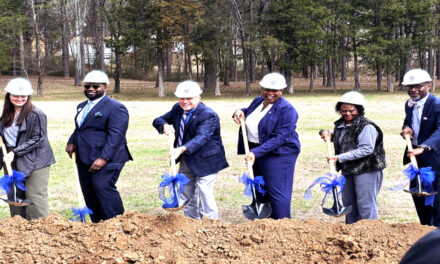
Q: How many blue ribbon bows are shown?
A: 6